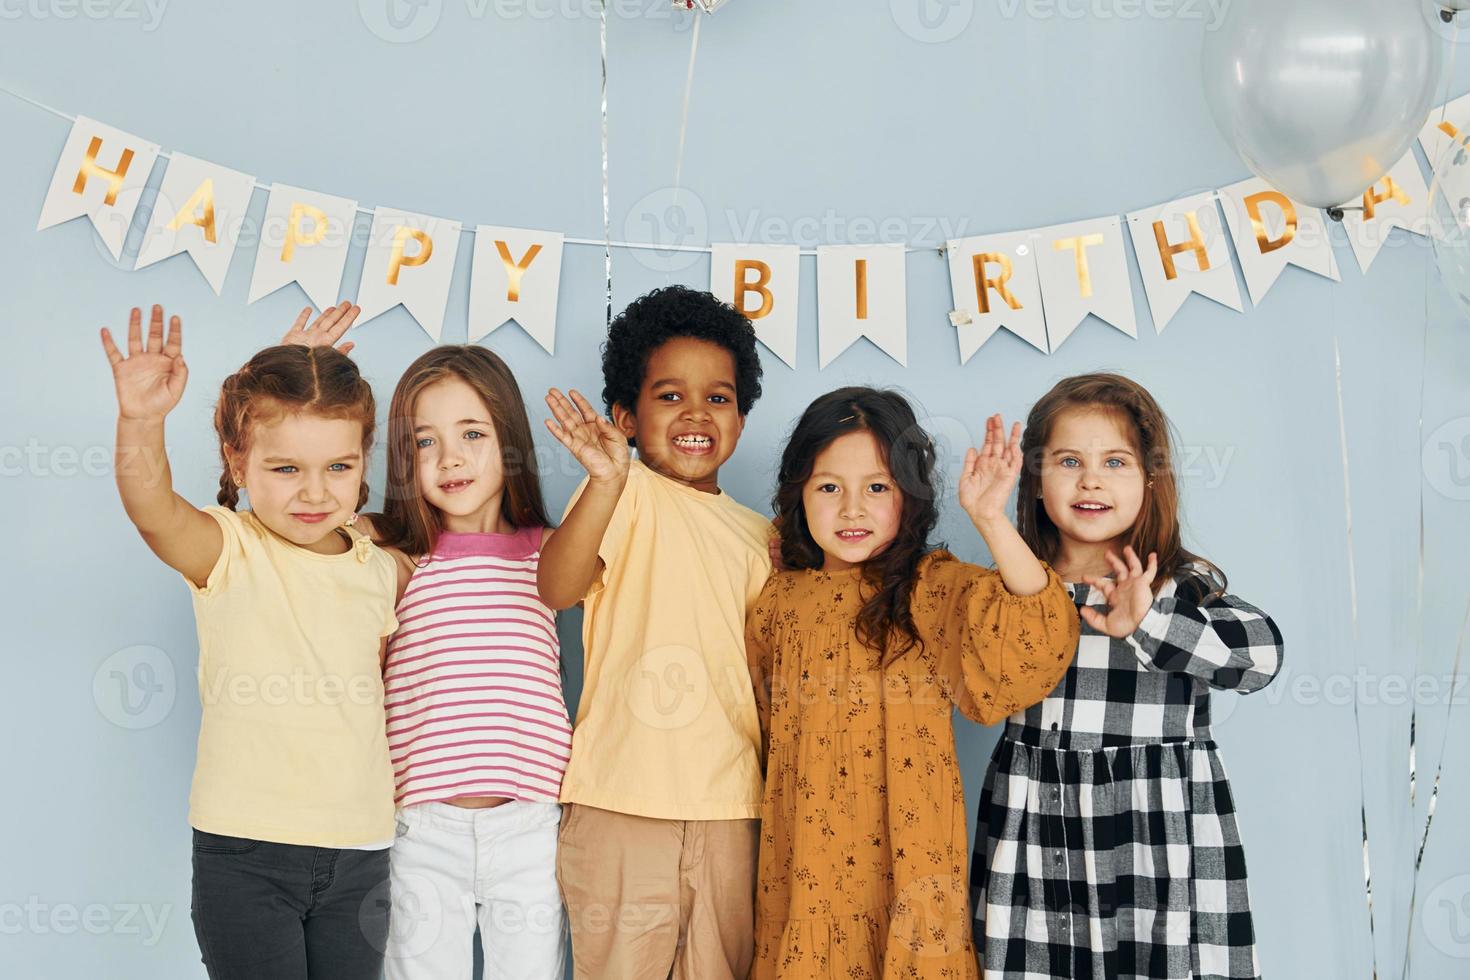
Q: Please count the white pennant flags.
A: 13